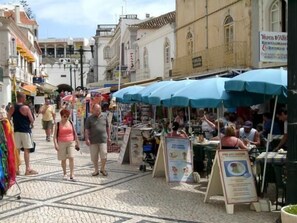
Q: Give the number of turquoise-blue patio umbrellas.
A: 5